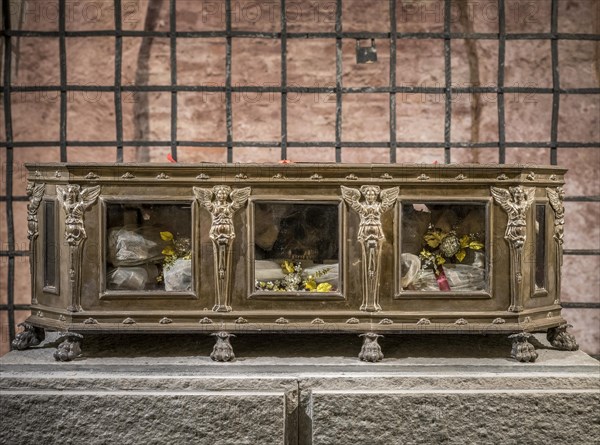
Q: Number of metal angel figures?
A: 6